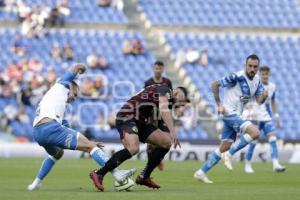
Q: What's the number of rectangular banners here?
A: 1